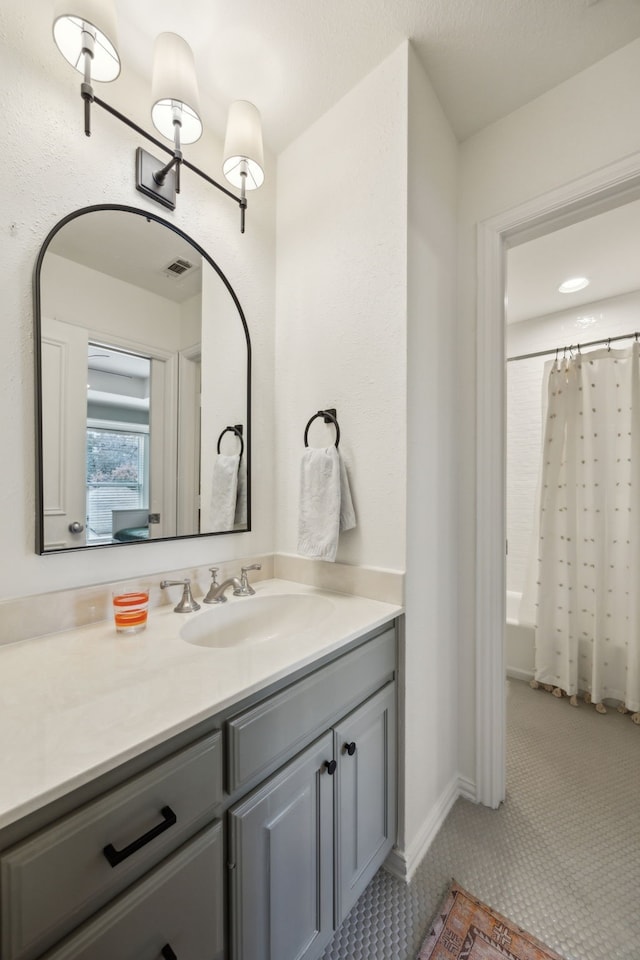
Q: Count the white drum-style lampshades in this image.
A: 3